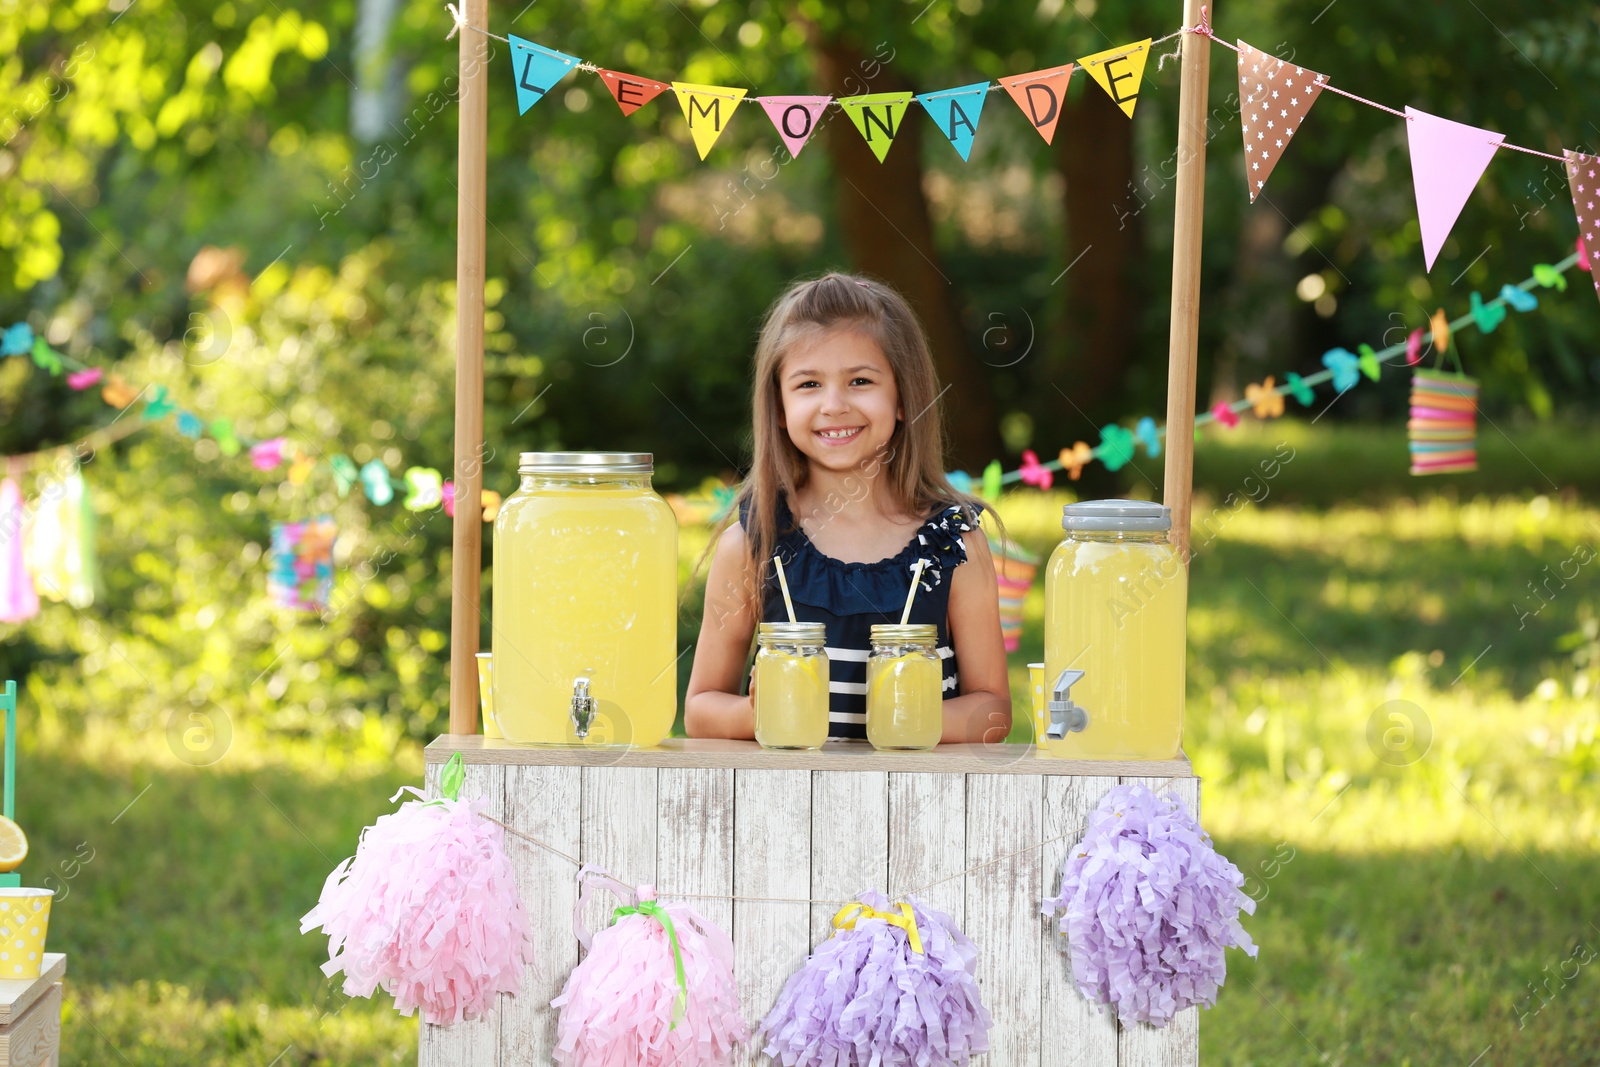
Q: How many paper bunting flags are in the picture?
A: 11